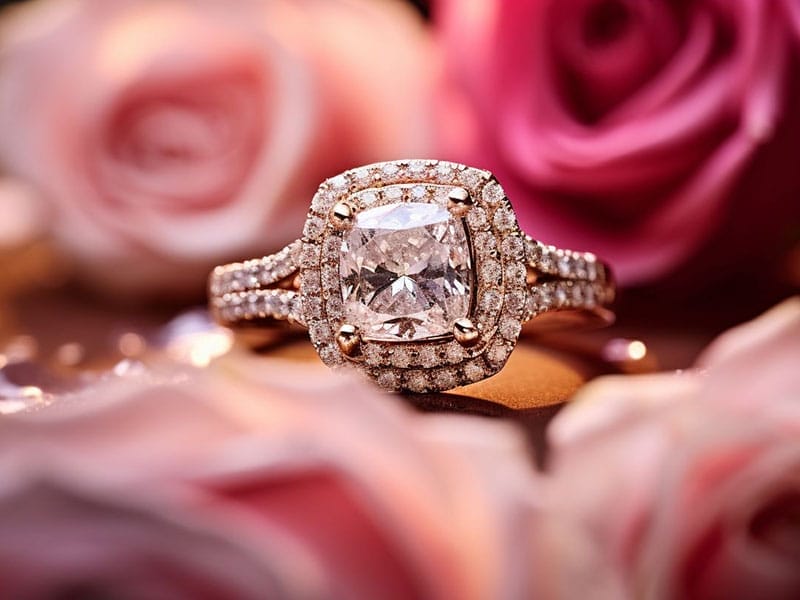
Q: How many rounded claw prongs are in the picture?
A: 4